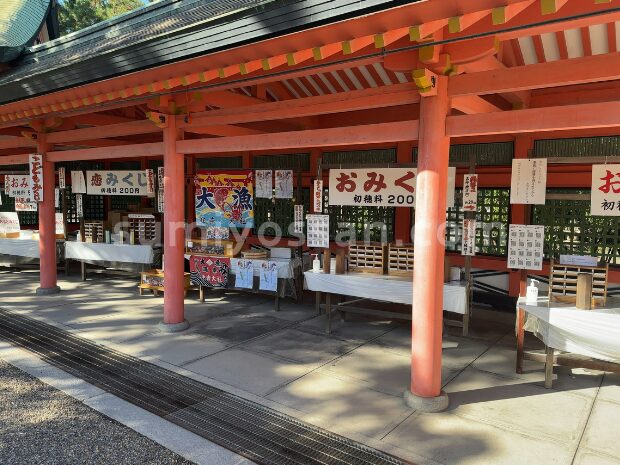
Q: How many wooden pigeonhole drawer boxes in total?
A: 5